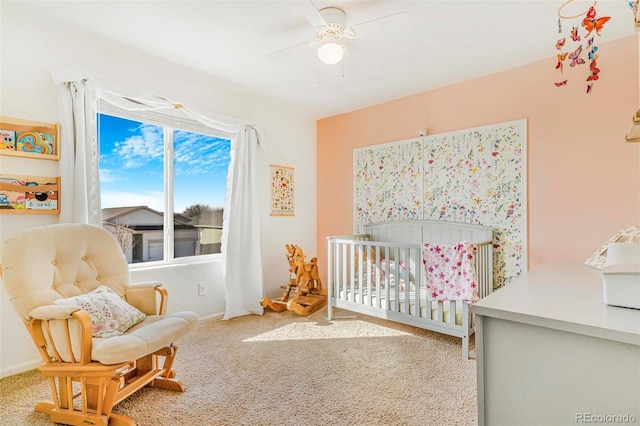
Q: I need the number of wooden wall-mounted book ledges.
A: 2